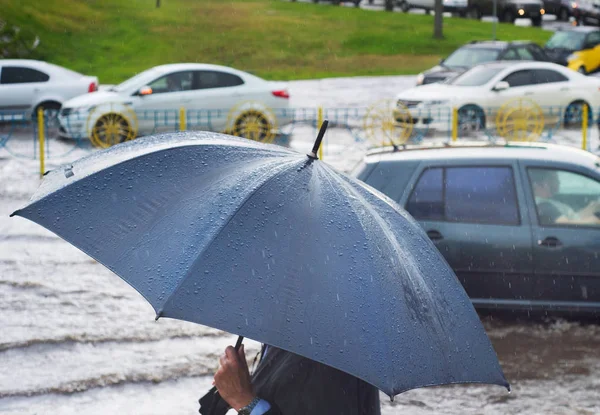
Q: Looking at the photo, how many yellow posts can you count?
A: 5